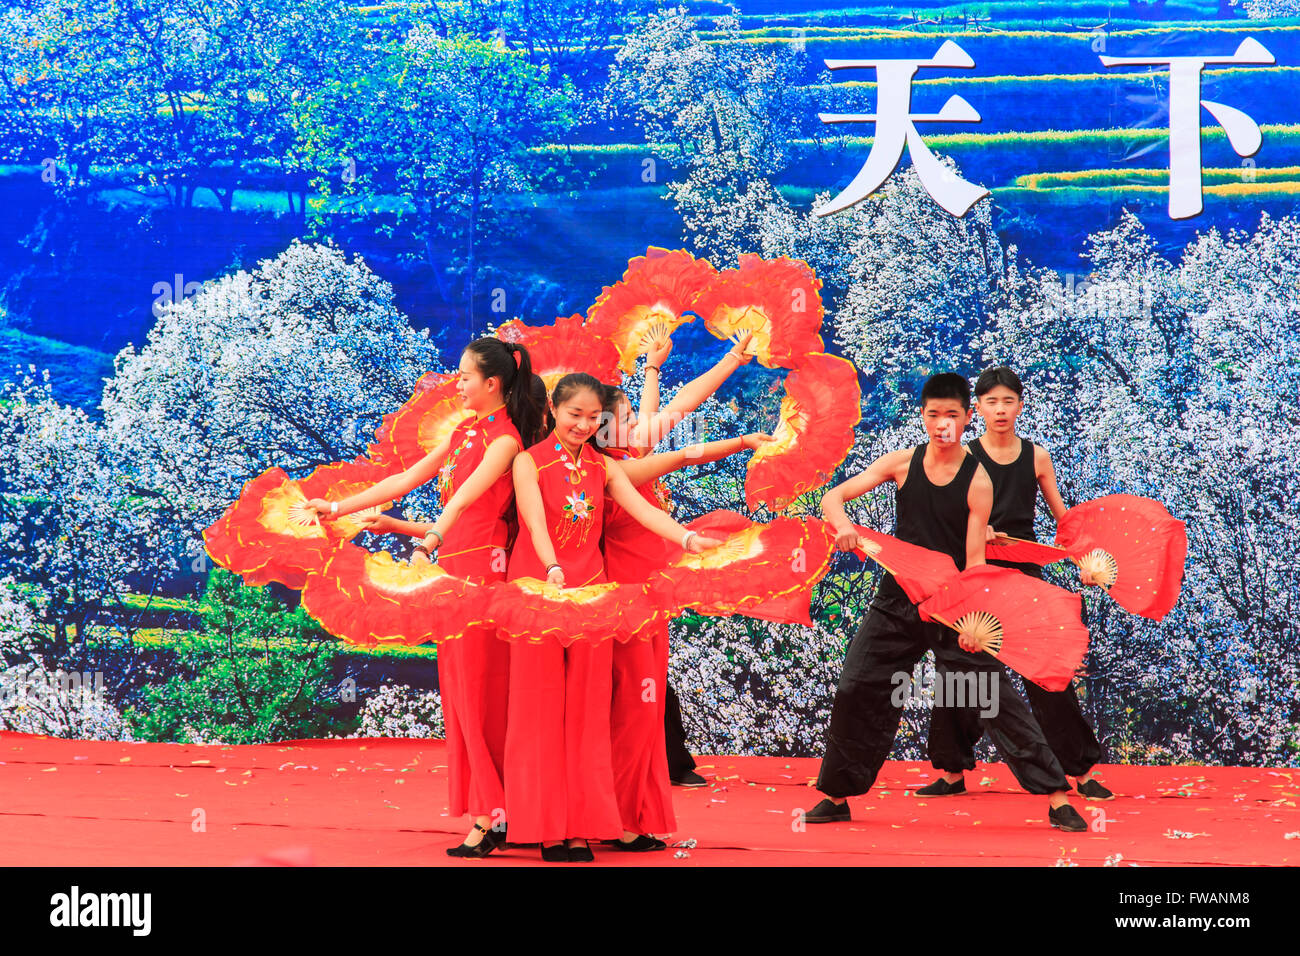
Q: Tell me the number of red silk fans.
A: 14